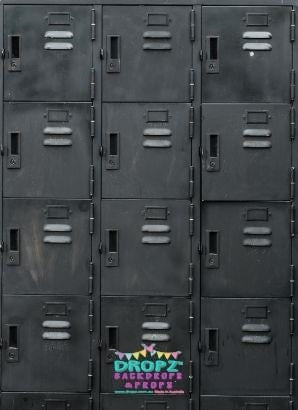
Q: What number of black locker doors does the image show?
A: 12